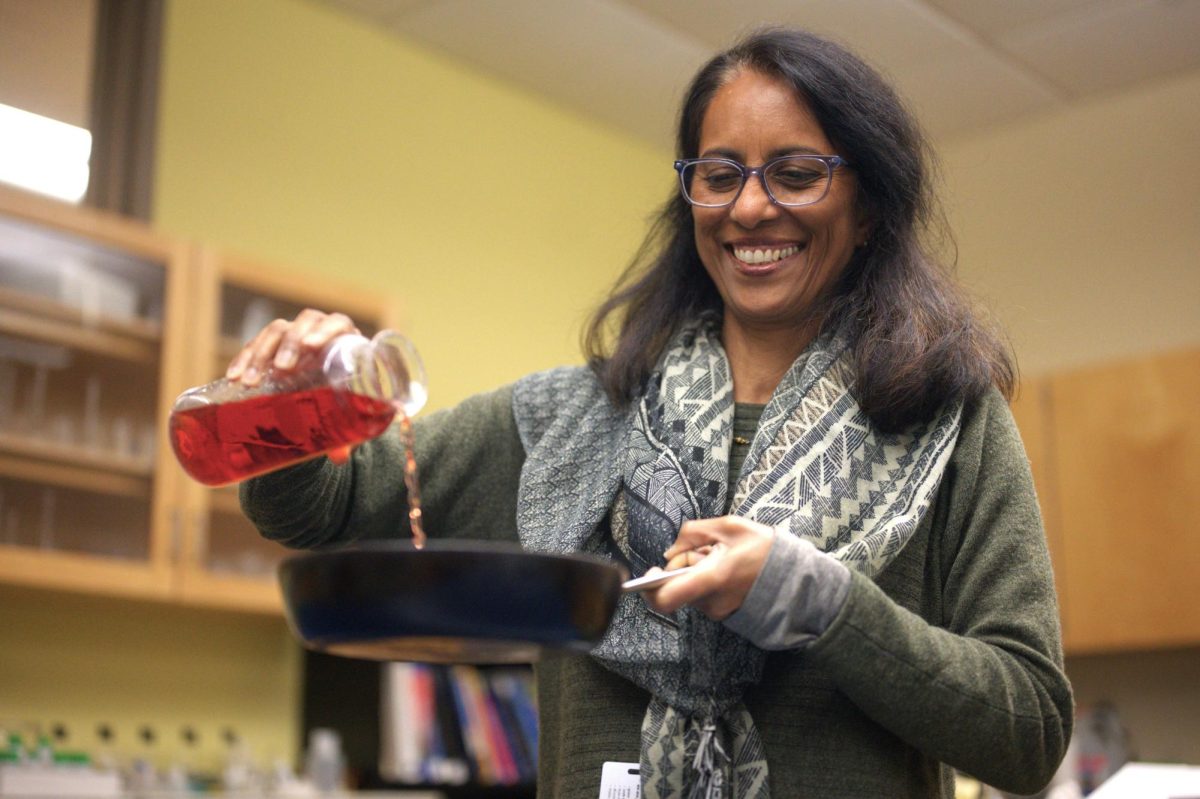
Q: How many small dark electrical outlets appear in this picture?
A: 5